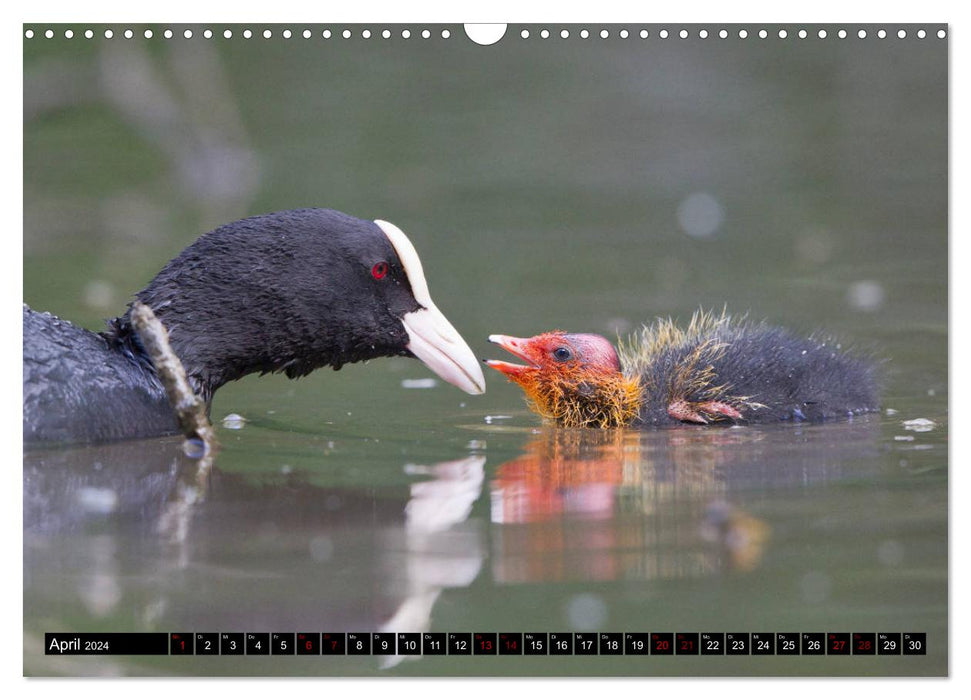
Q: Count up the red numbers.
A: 9